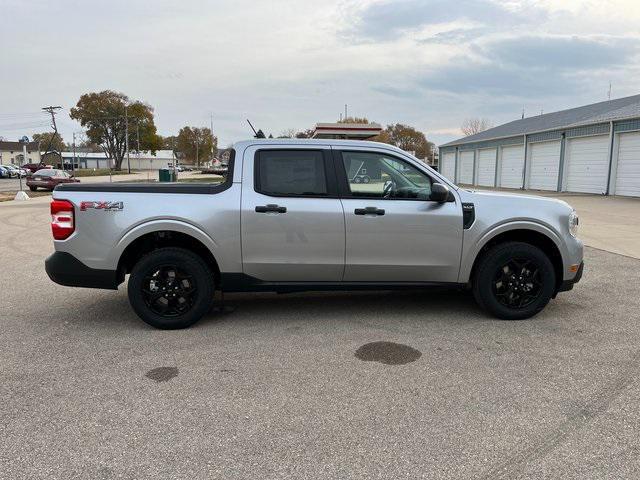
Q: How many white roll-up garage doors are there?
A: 7